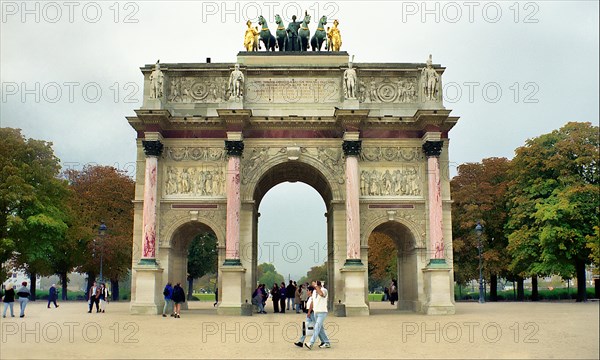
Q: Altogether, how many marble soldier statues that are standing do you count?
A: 4